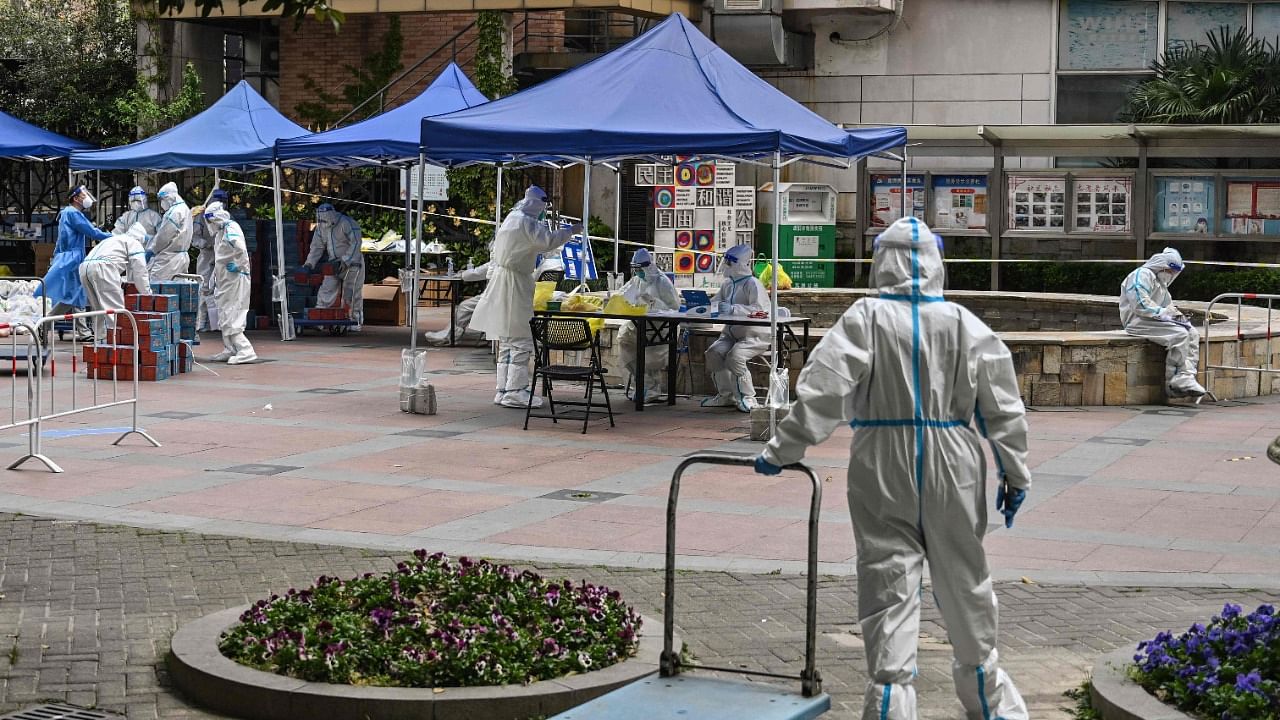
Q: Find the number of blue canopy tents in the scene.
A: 4